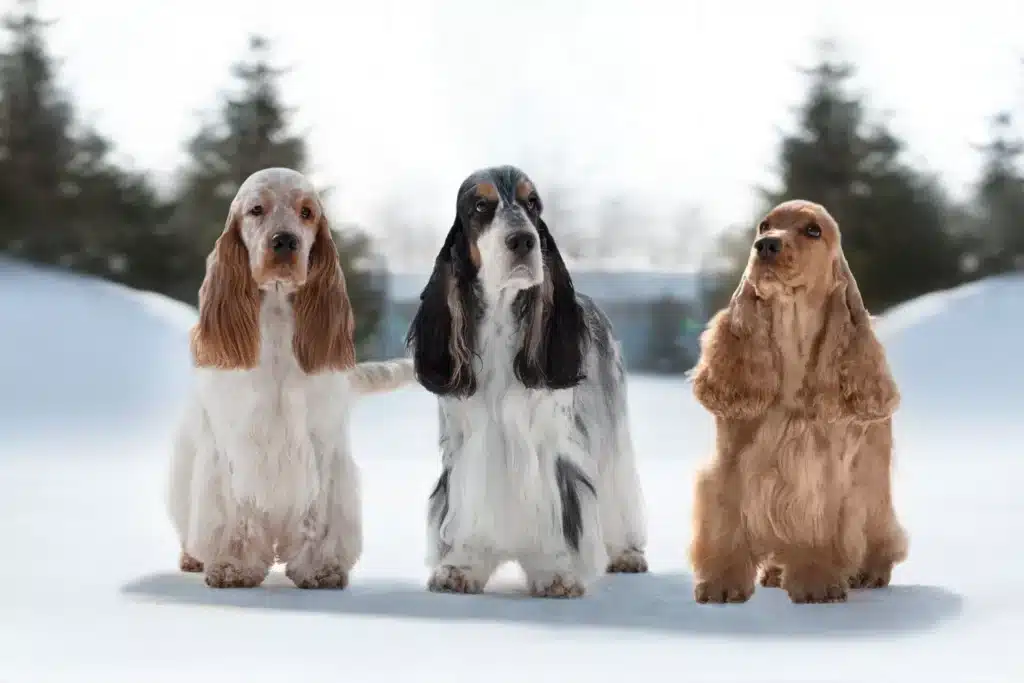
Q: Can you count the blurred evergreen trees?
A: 4